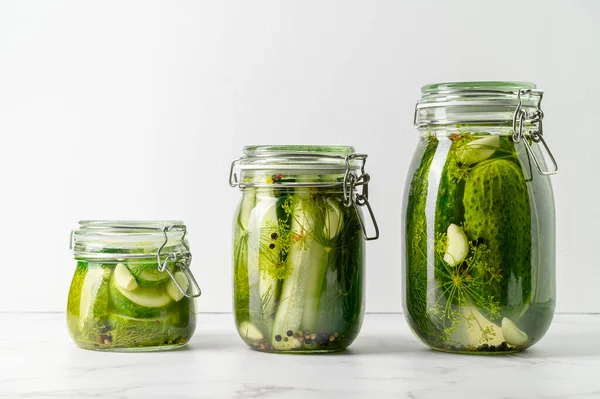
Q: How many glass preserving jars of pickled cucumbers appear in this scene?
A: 3